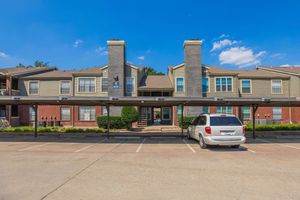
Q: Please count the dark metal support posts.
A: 4